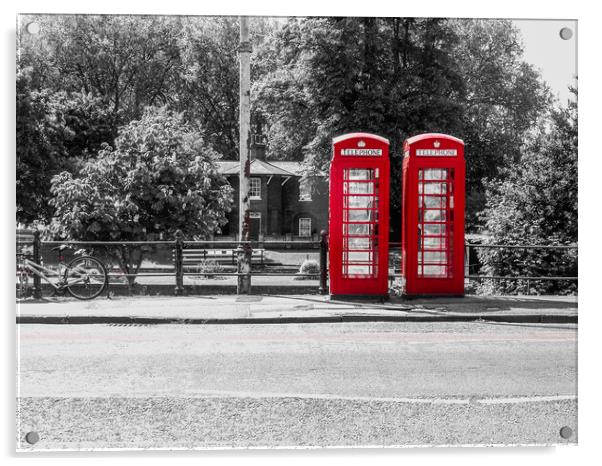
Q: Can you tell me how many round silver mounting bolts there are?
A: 4